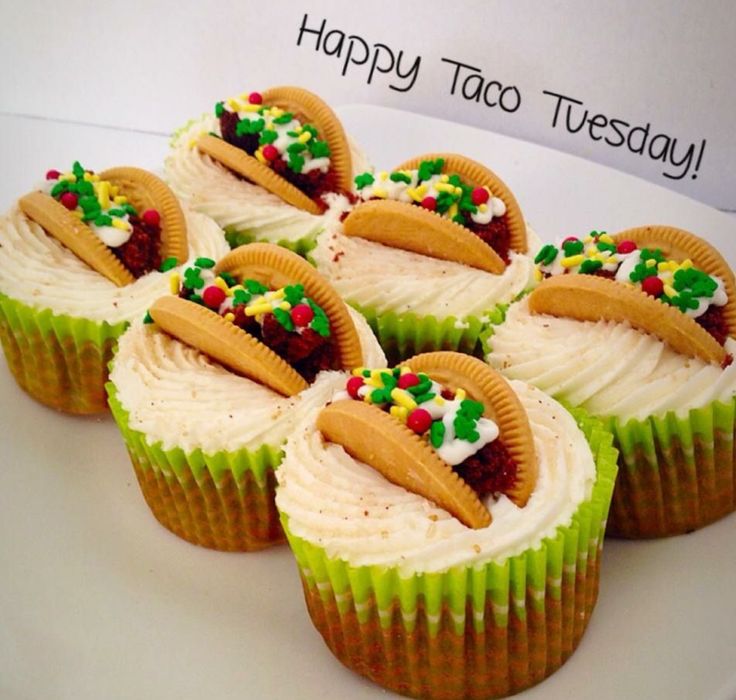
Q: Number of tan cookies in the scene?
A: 12